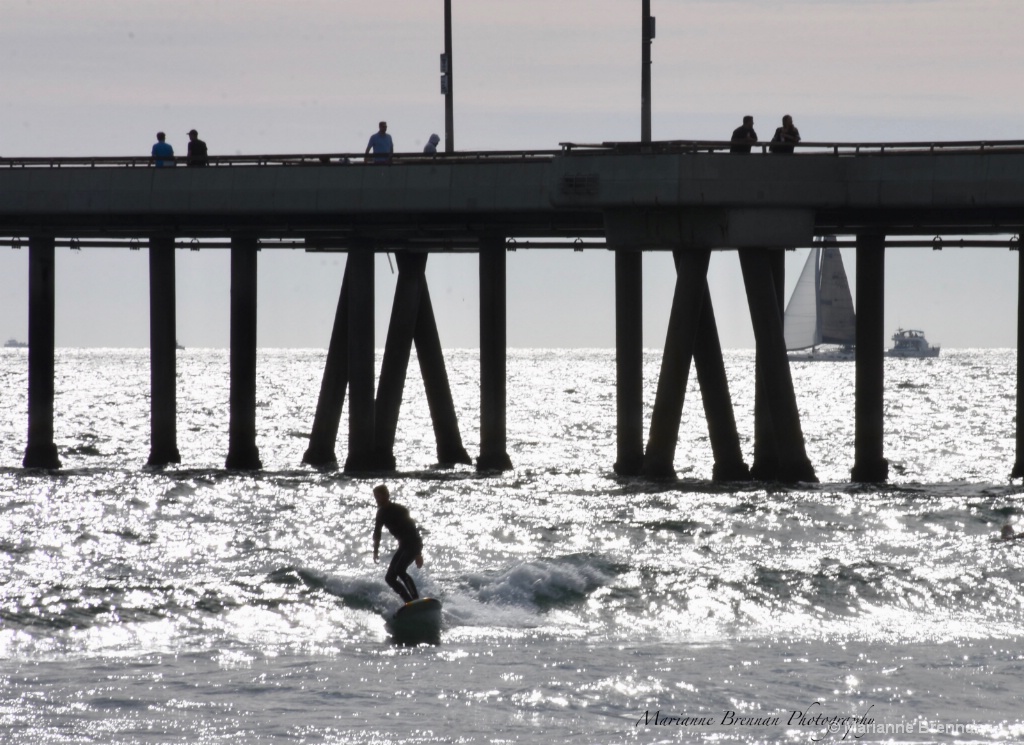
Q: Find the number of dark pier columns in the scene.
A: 15